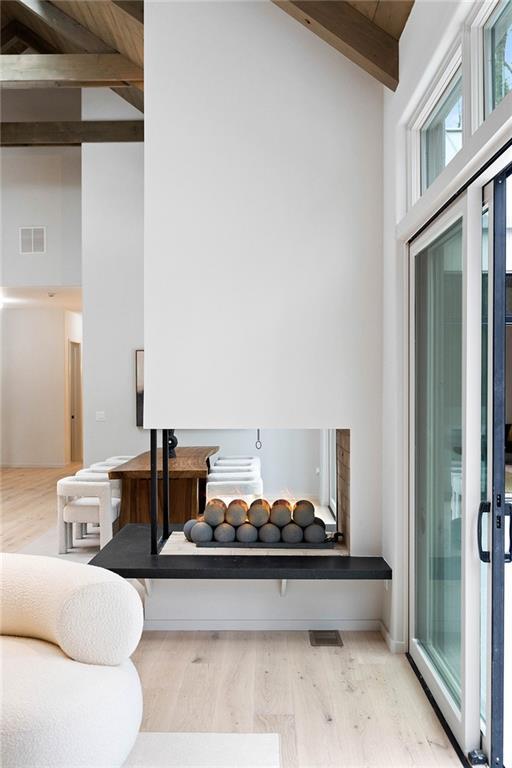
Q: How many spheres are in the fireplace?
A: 13